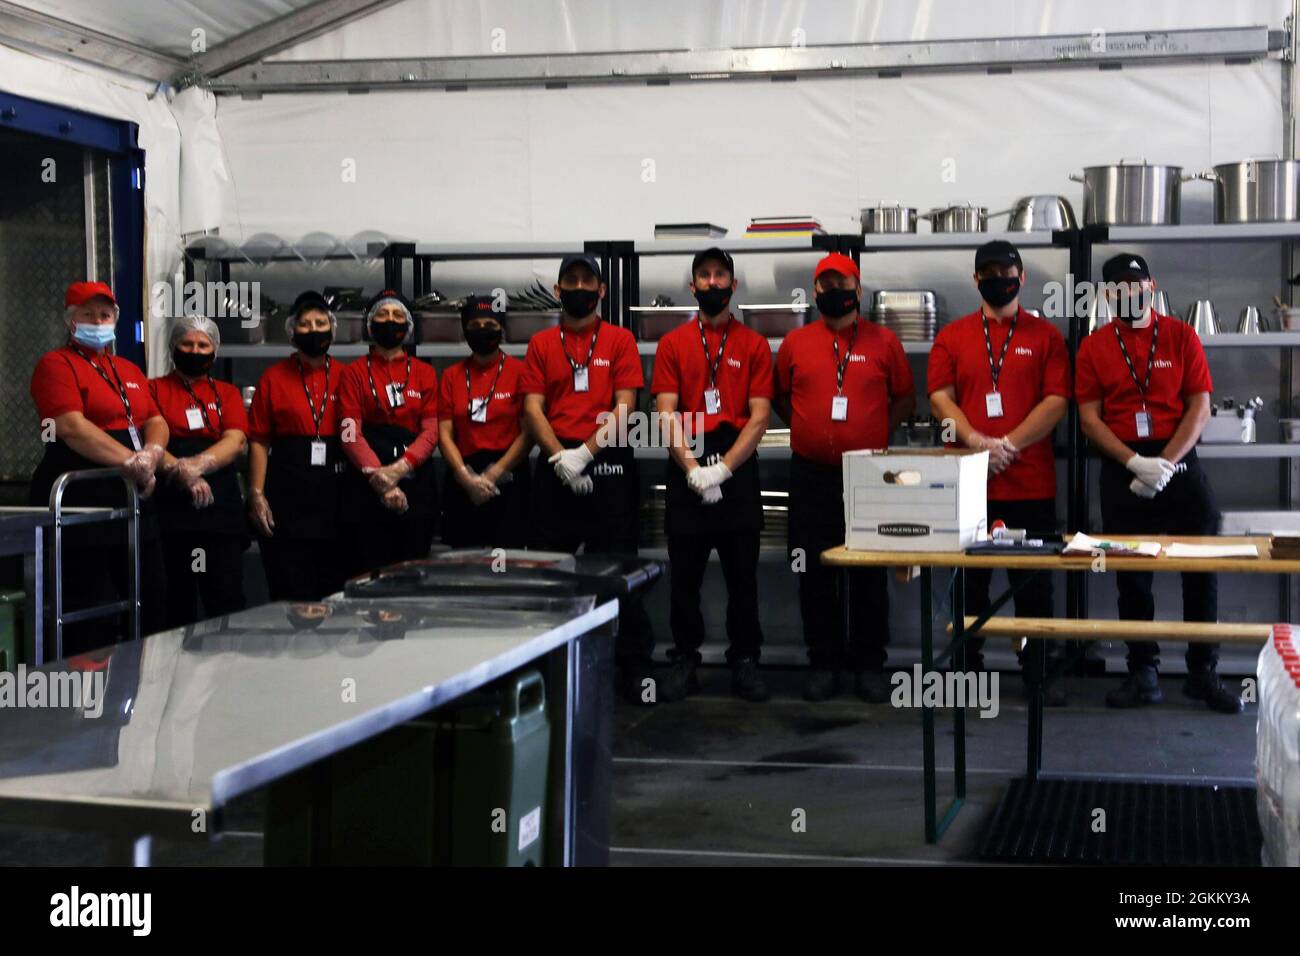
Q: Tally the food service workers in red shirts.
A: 10